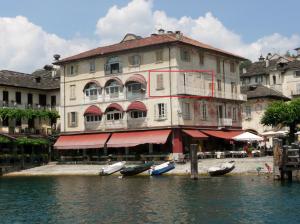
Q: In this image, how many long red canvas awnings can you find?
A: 4